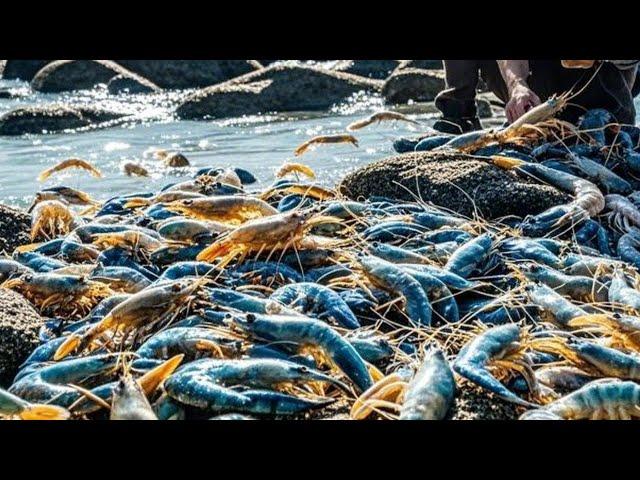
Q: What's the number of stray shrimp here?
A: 4